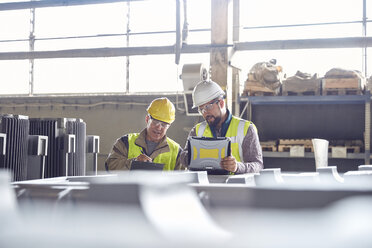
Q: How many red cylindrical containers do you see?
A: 0